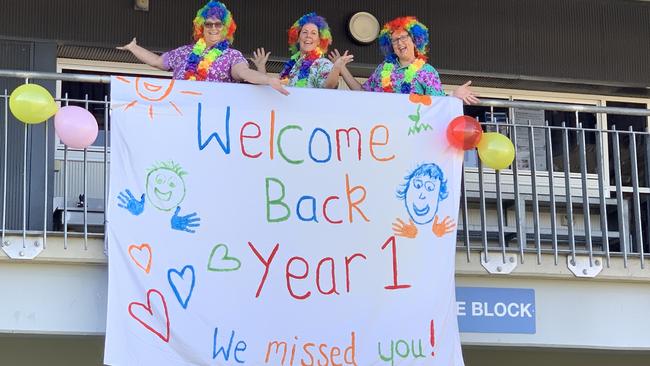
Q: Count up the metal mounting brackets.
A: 3